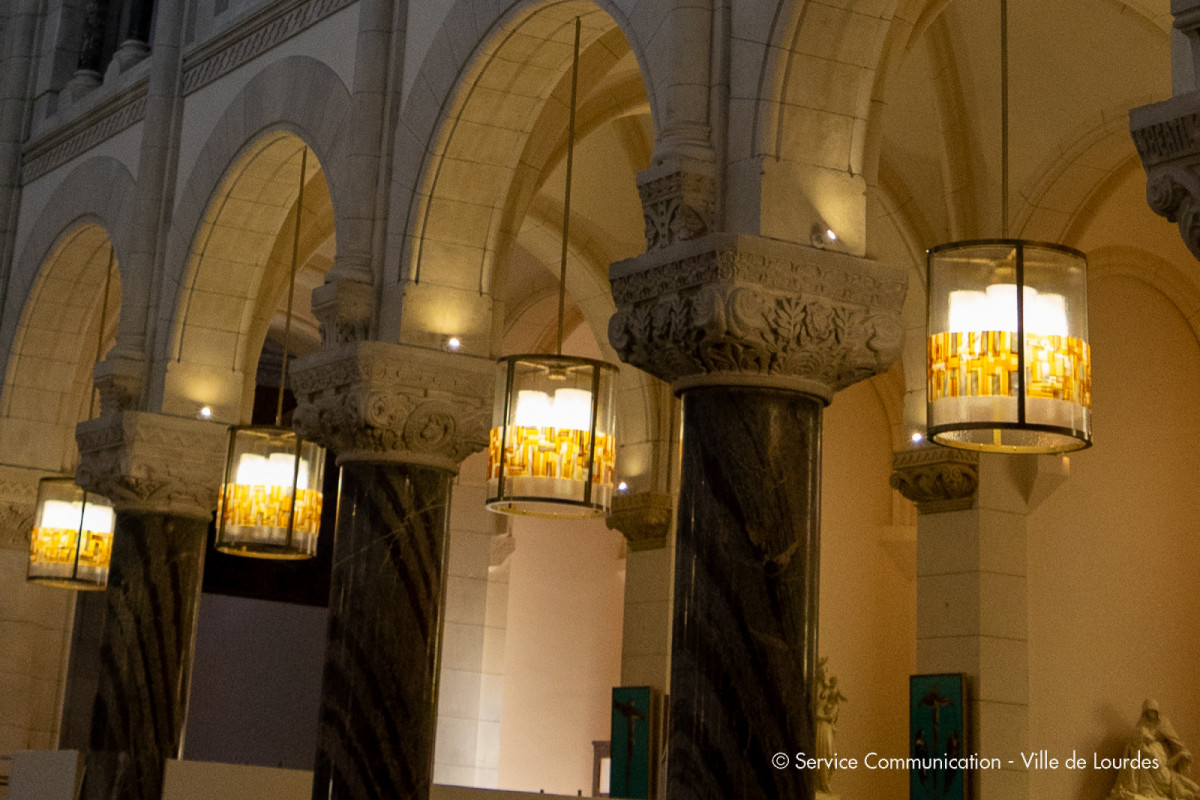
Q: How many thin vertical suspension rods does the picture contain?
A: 4